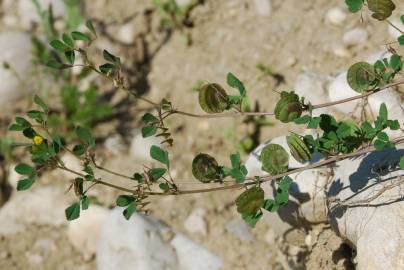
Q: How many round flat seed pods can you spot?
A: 8